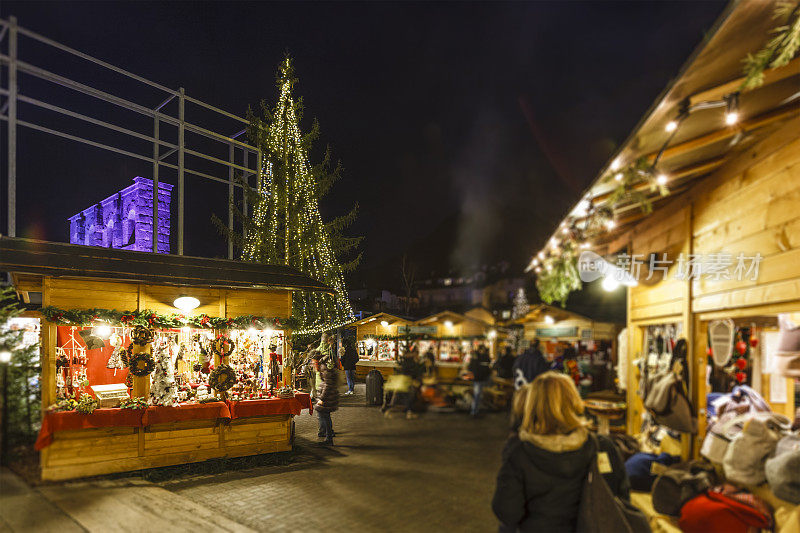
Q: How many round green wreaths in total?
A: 4